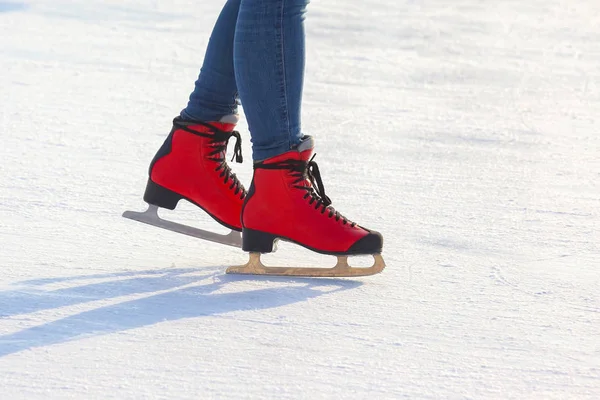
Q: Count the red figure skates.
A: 2